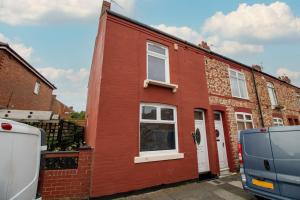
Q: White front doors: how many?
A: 2